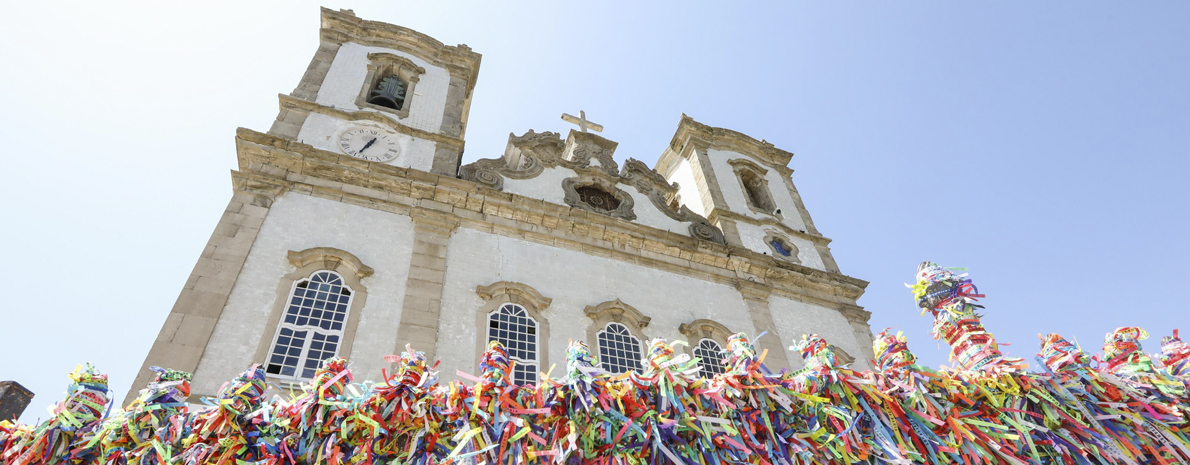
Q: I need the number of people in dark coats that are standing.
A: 0